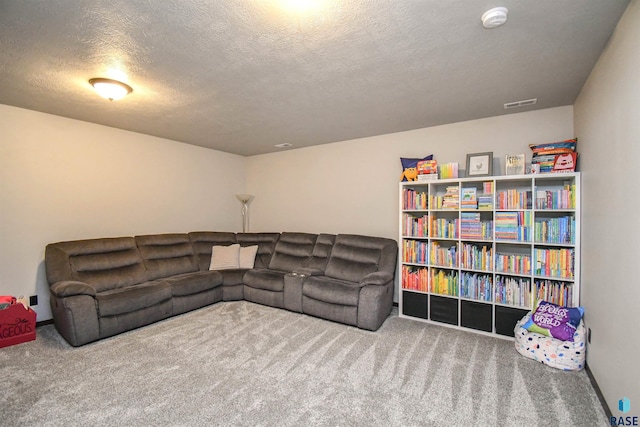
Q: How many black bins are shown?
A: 4